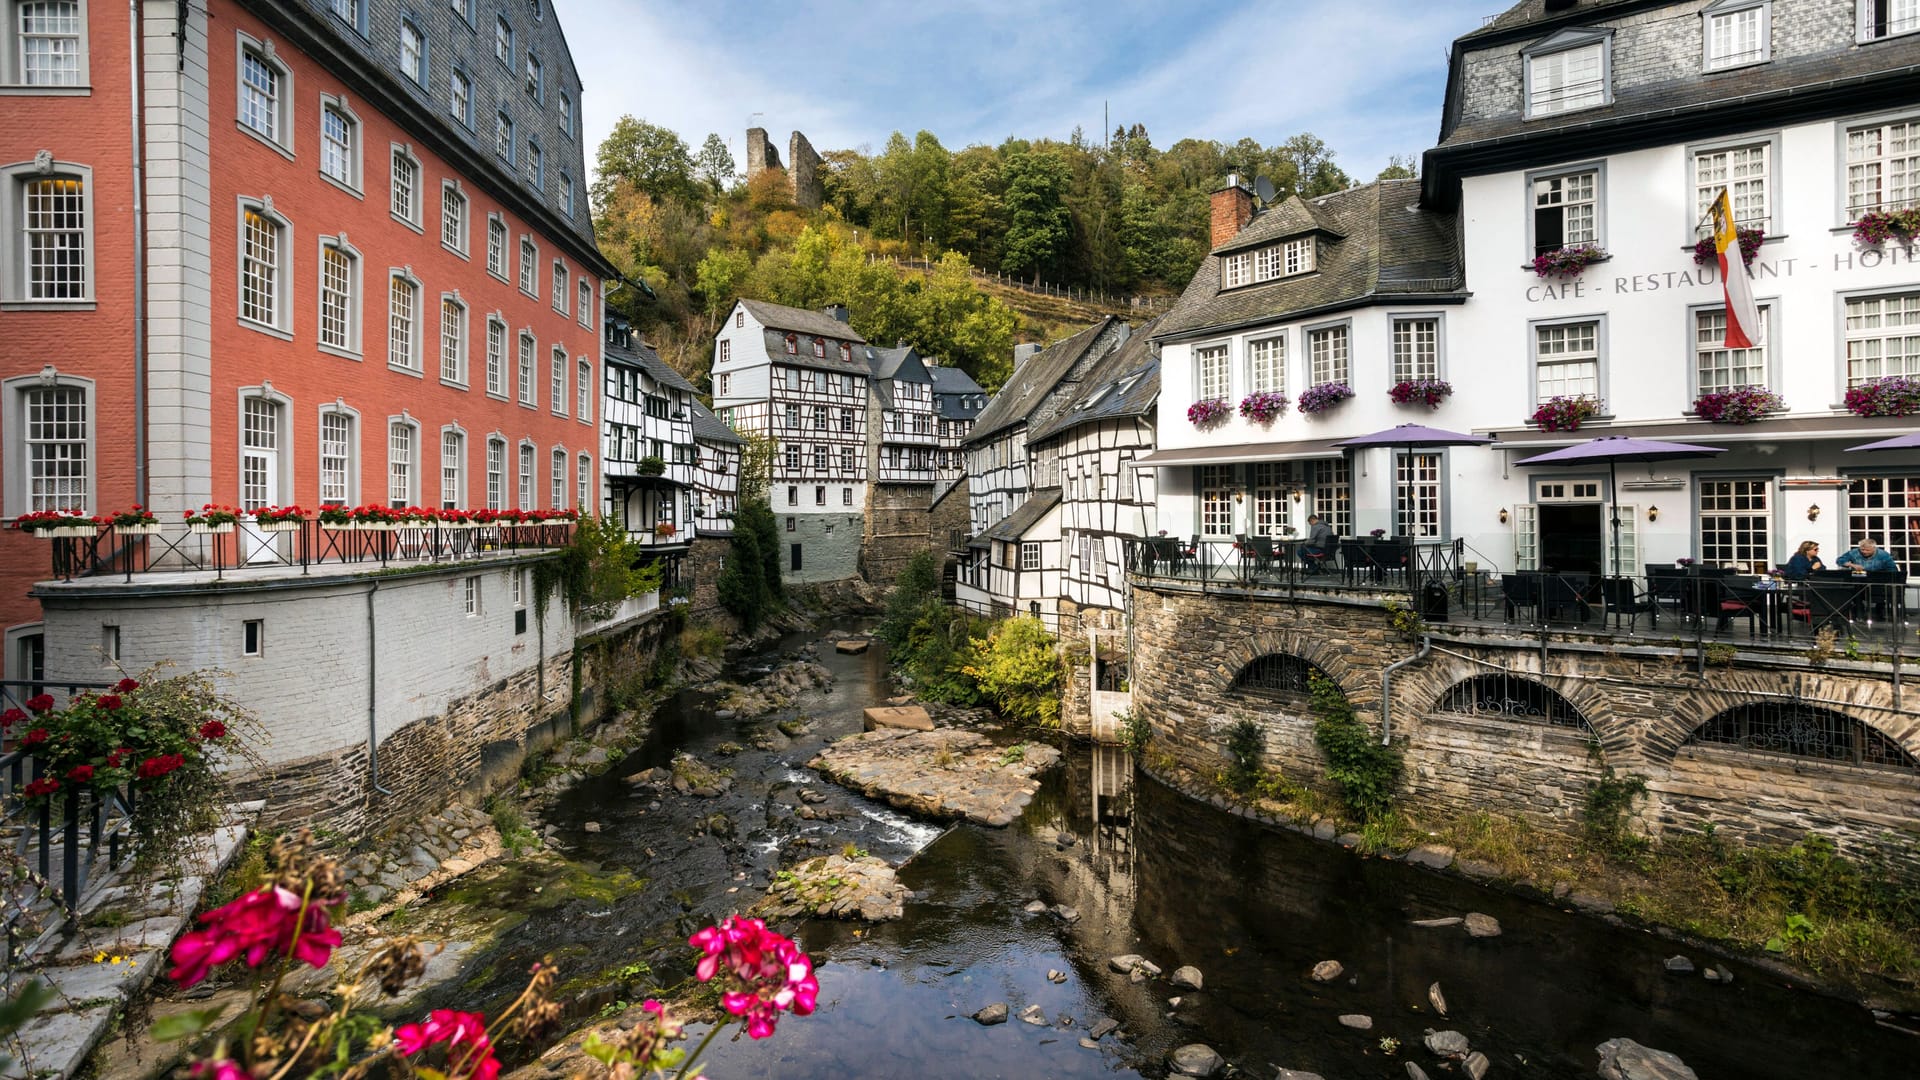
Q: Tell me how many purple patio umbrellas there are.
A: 3